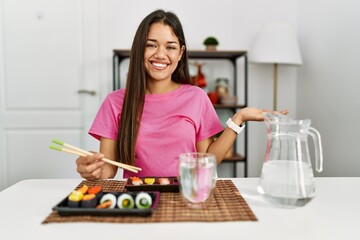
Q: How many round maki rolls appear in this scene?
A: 3